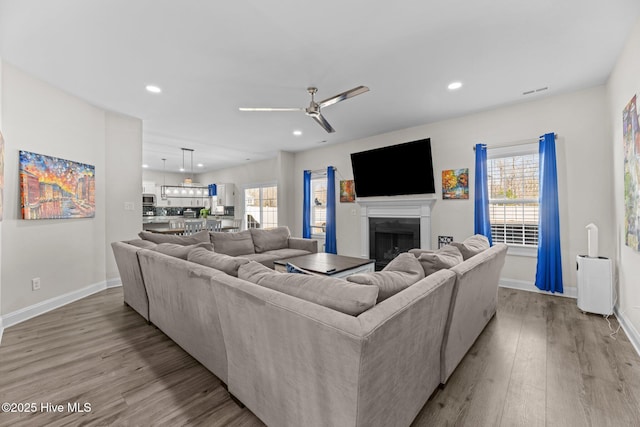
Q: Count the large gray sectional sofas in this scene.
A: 1